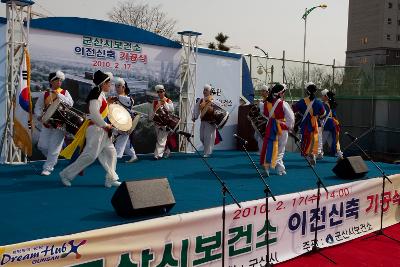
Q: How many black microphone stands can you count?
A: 4